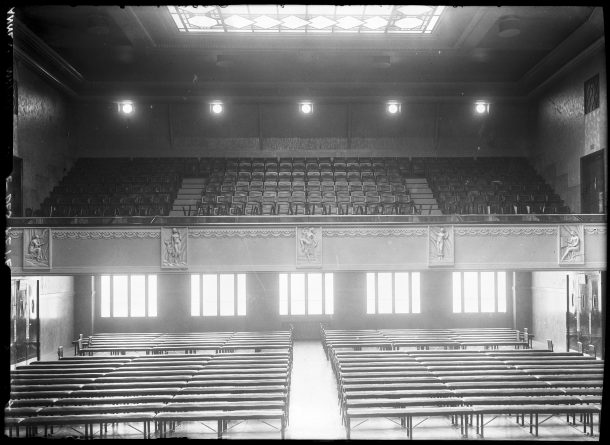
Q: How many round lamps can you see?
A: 5